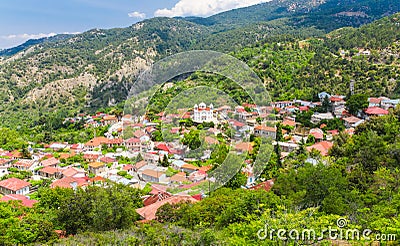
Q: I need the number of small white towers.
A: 2